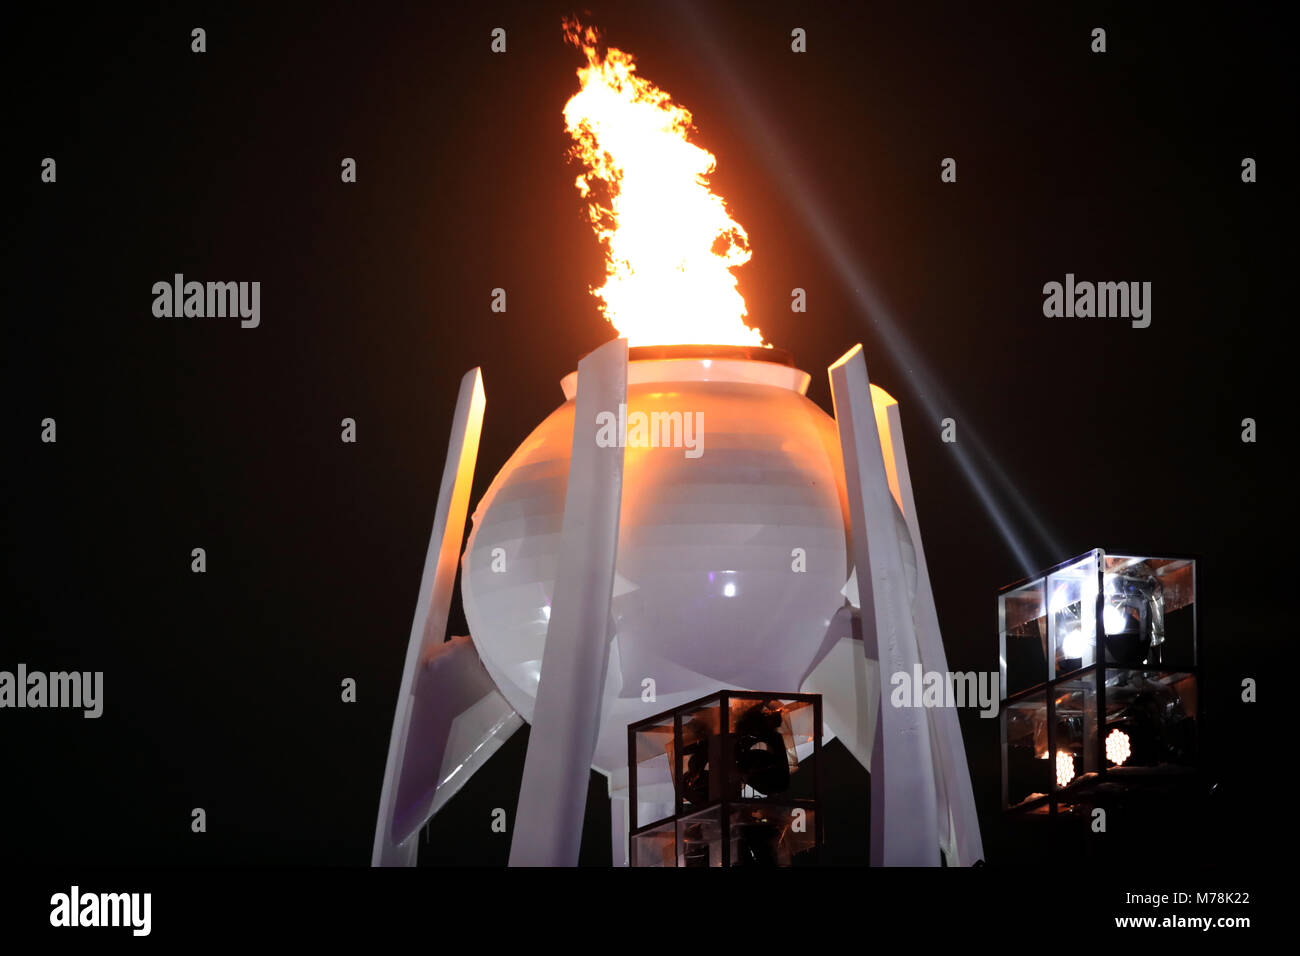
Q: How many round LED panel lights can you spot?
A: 2